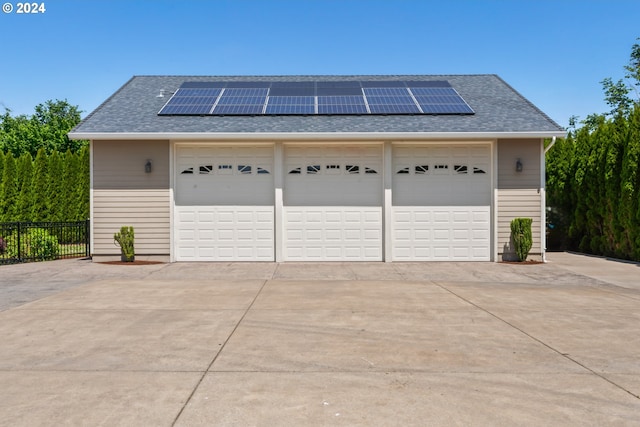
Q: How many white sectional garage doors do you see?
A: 3